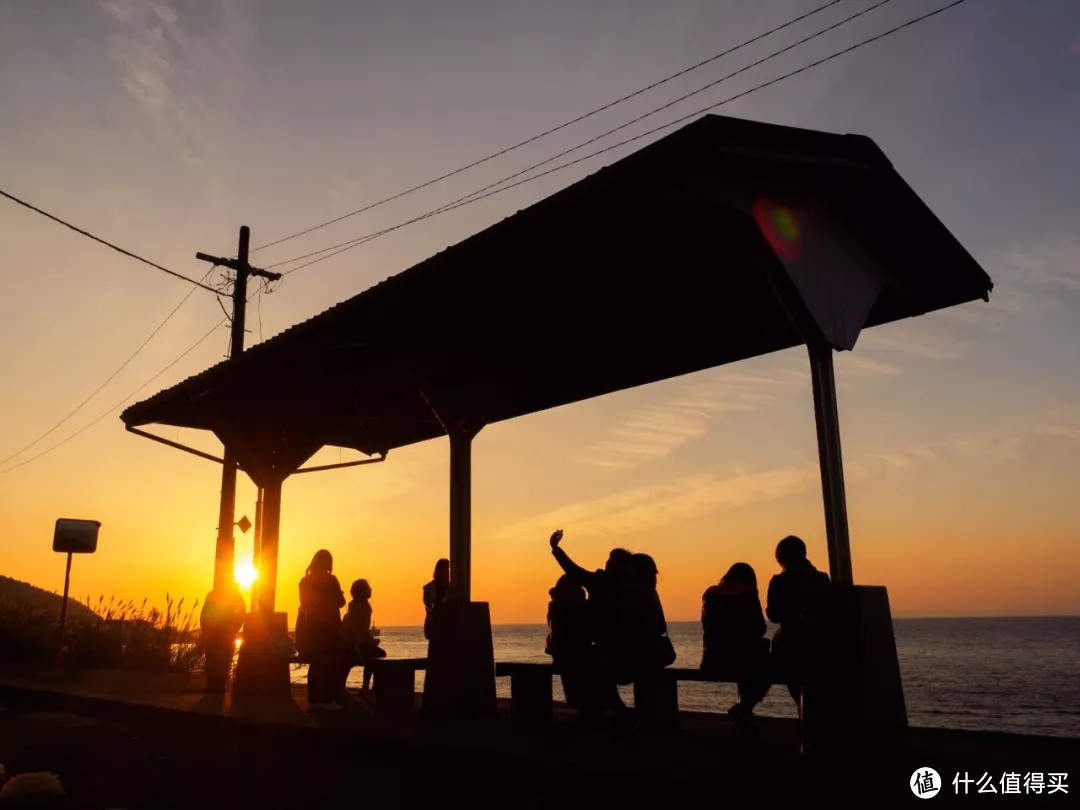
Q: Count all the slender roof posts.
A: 3